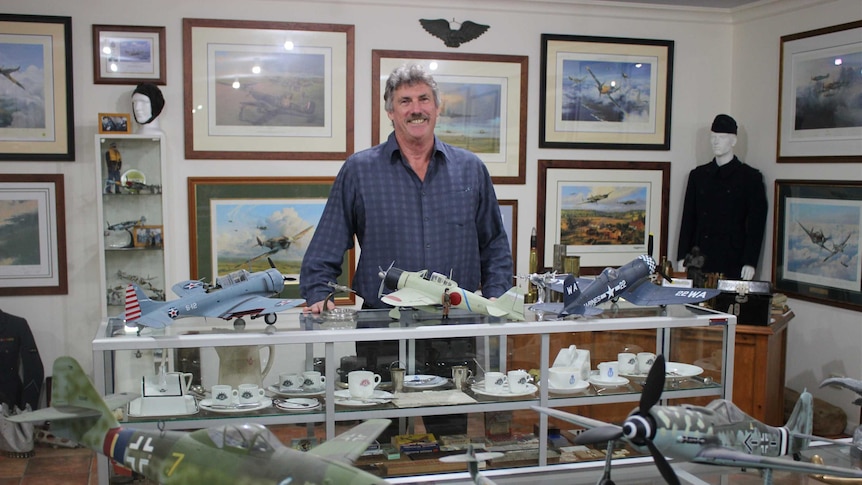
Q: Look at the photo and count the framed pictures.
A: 13